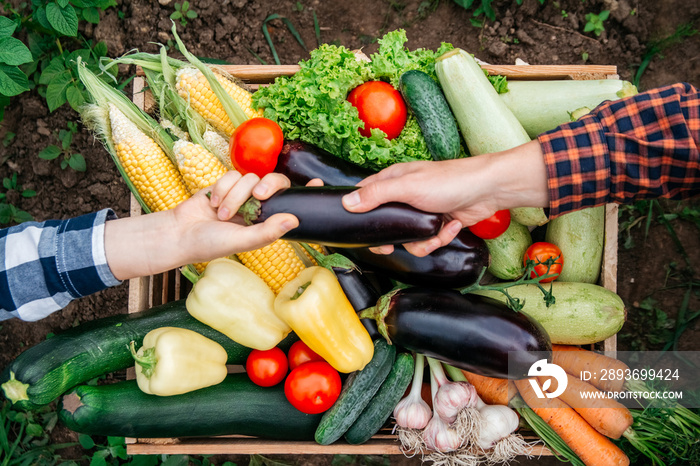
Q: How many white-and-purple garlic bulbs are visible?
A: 4